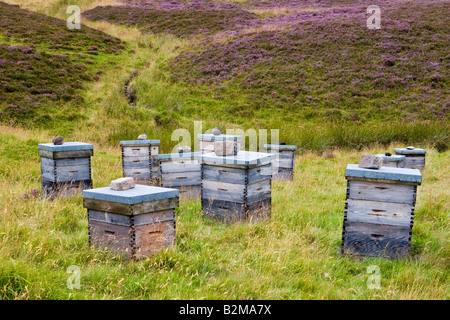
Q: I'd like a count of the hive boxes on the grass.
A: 10